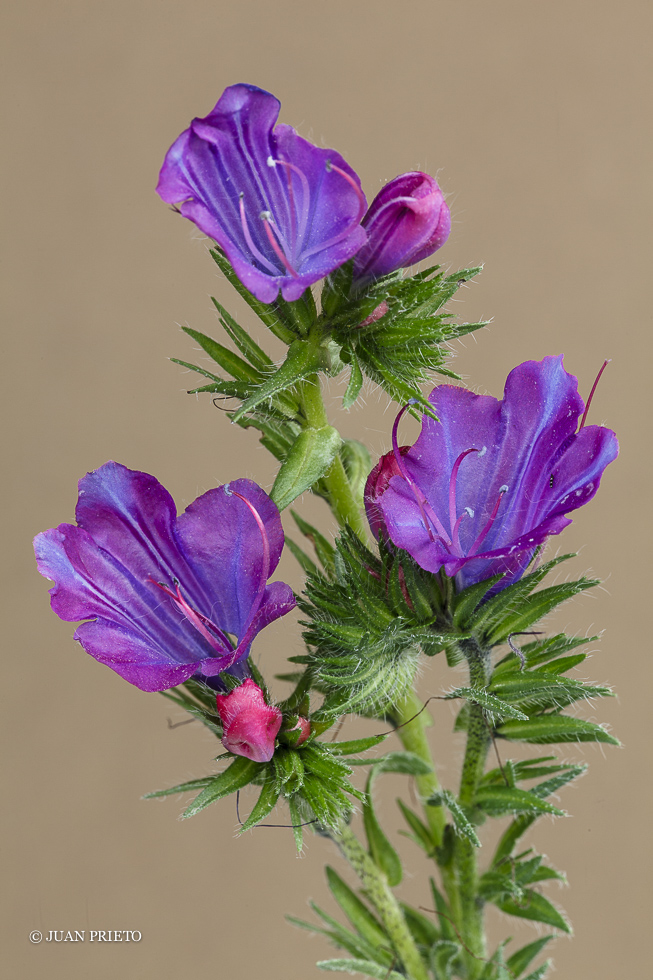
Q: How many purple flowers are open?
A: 3